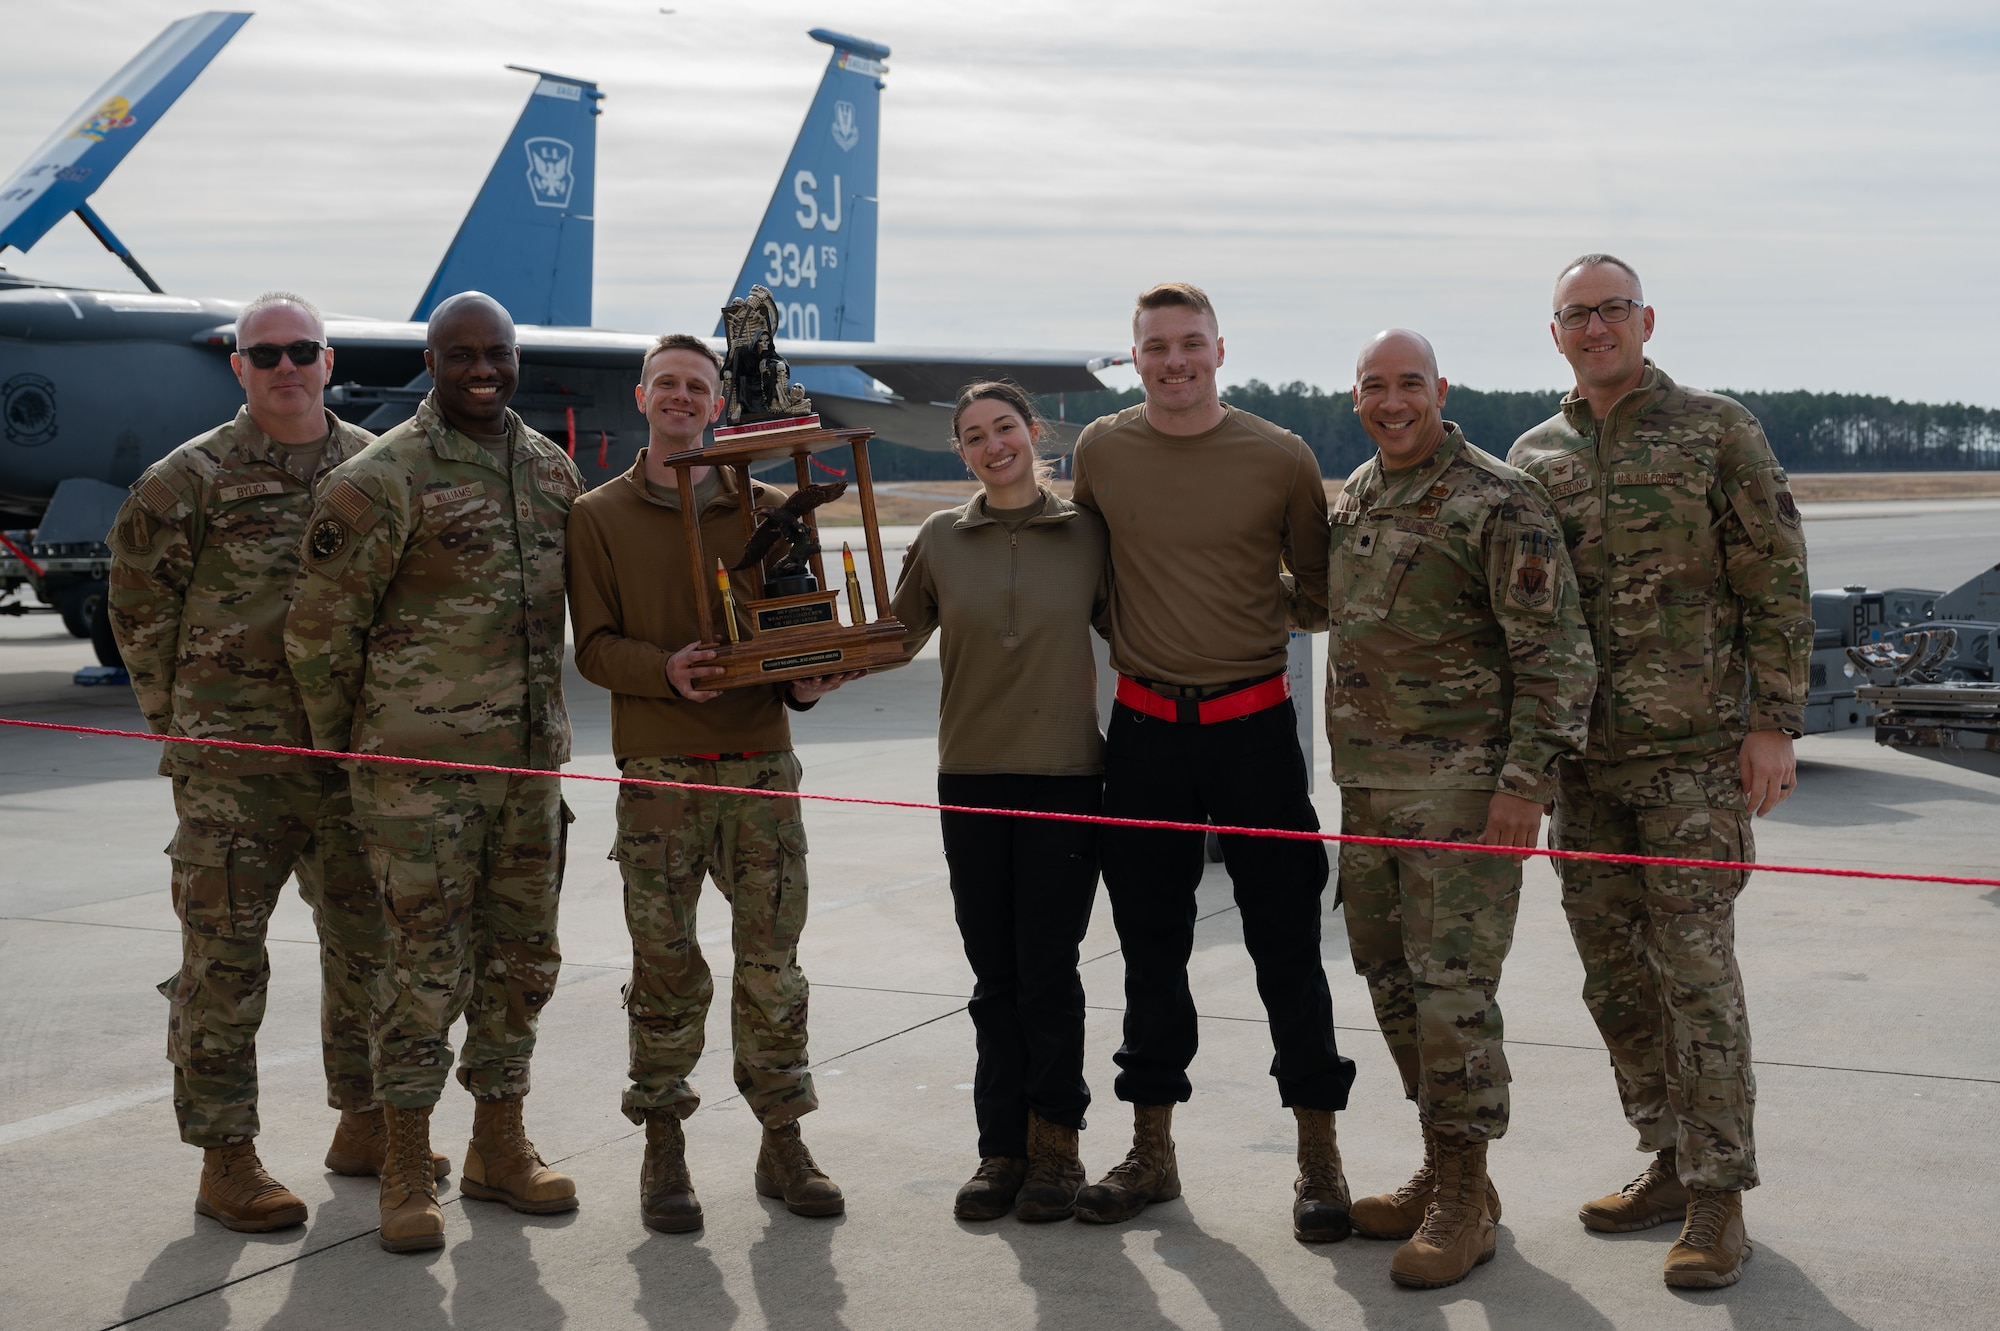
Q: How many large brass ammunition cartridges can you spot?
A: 2